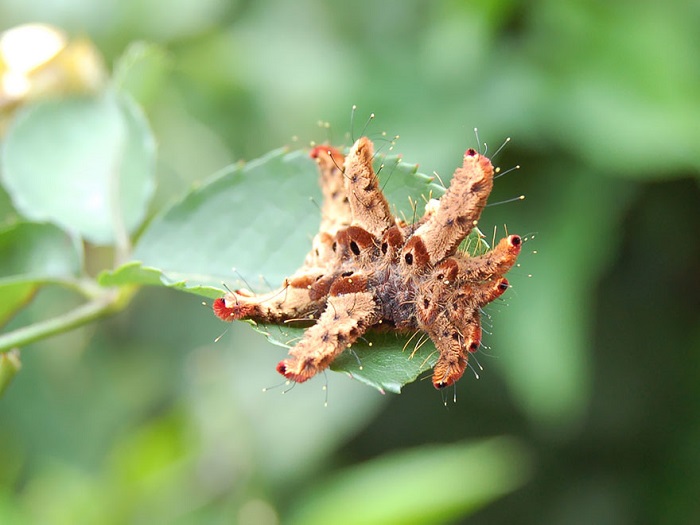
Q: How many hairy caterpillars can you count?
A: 1